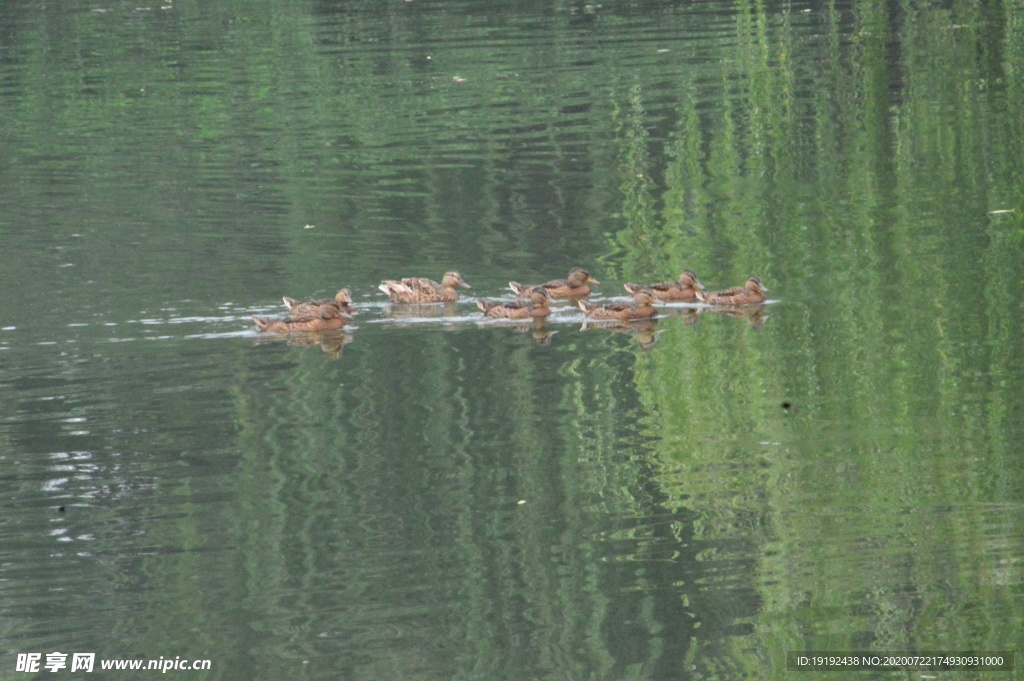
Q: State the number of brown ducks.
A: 8